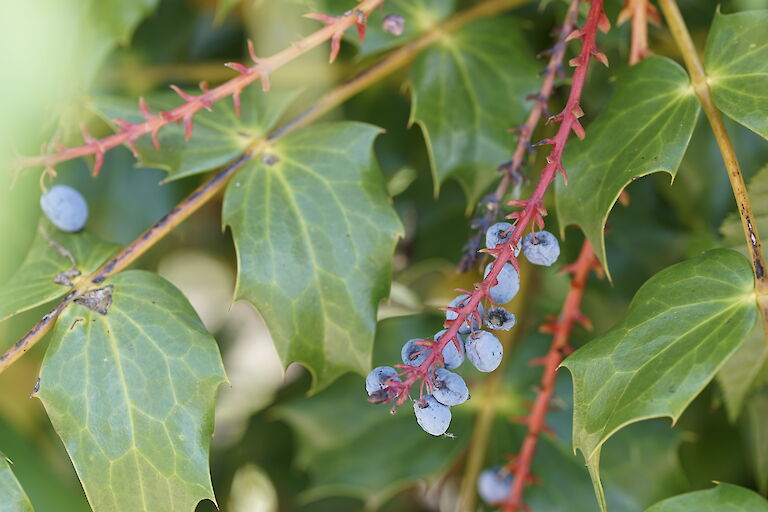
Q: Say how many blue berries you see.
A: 13